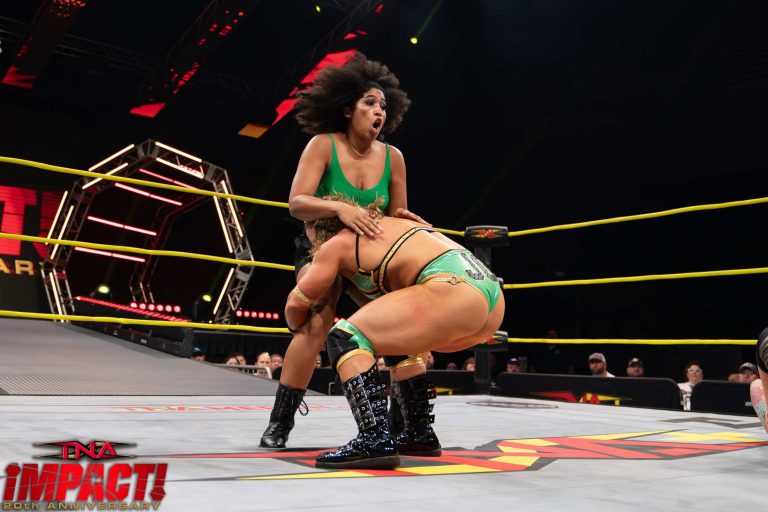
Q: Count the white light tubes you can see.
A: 10